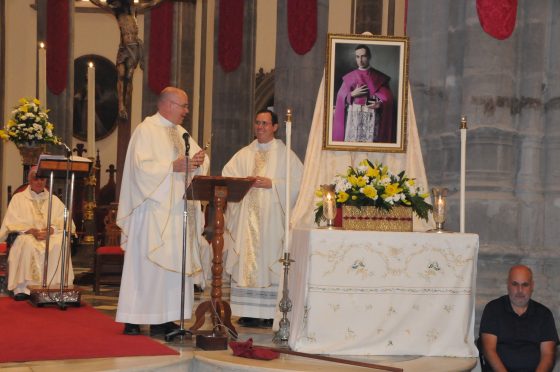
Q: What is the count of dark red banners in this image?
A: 5